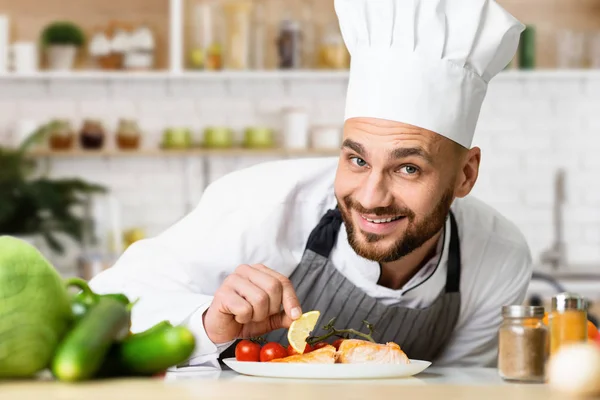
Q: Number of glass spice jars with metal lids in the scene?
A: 2